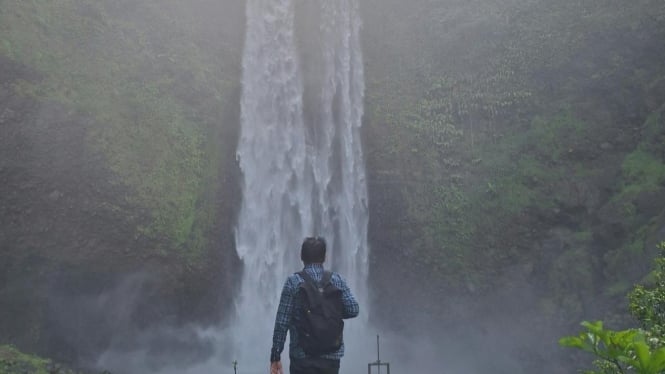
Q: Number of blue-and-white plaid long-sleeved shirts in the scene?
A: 1